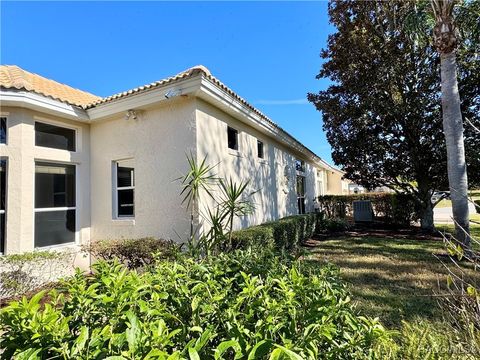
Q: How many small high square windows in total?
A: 2